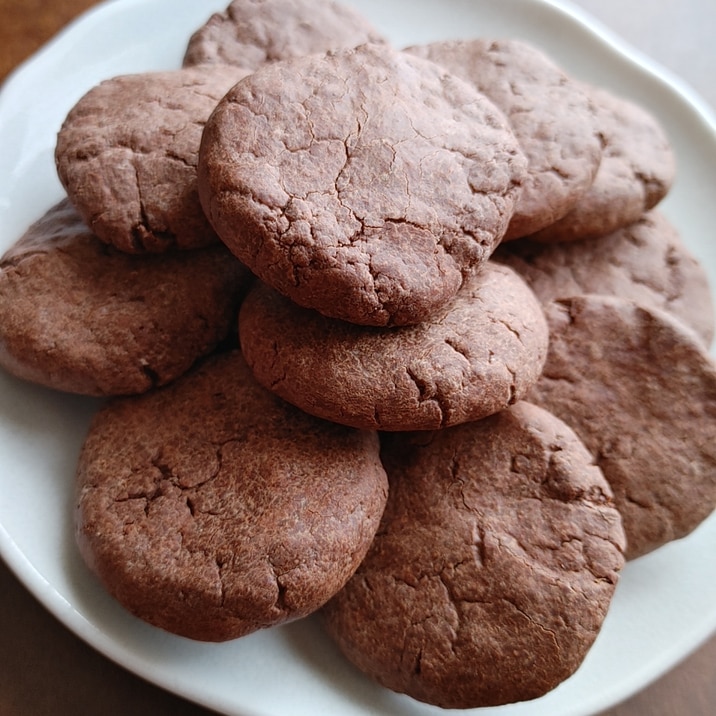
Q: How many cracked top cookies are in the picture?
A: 11